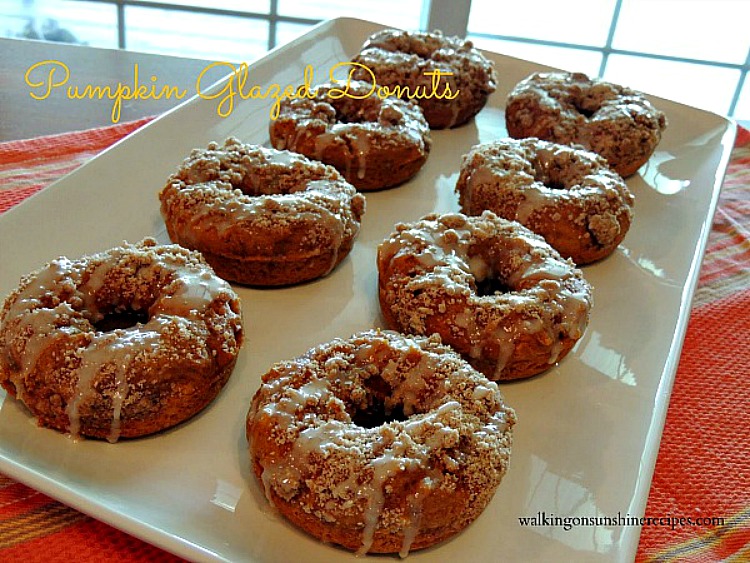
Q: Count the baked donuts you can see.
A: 8